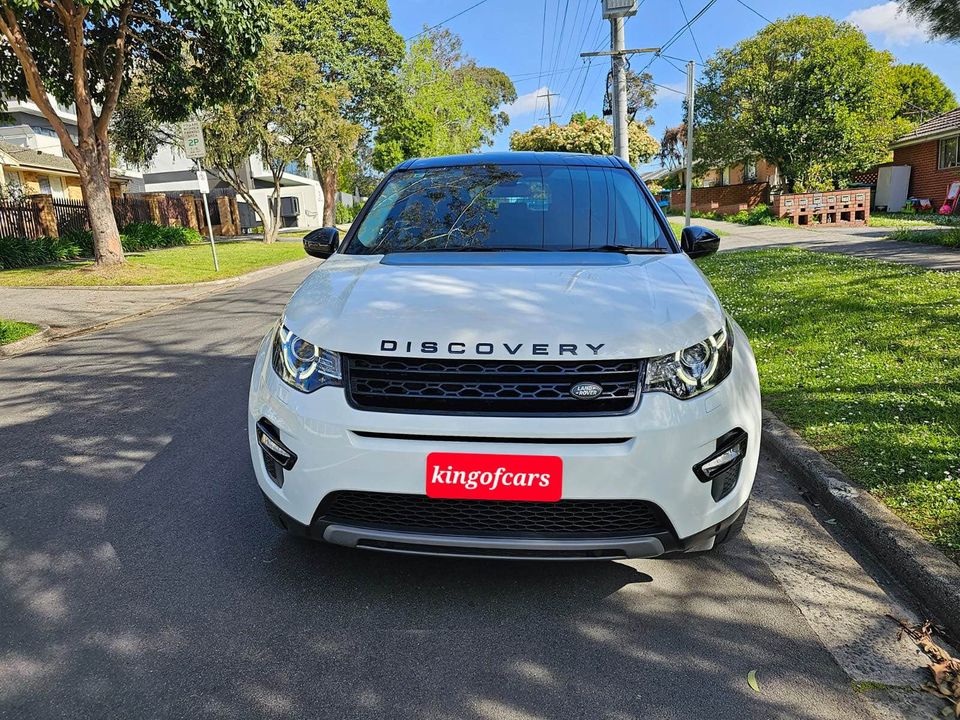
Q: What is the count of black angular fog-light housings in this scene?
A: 2